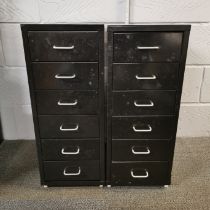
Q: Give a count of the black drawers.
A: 12